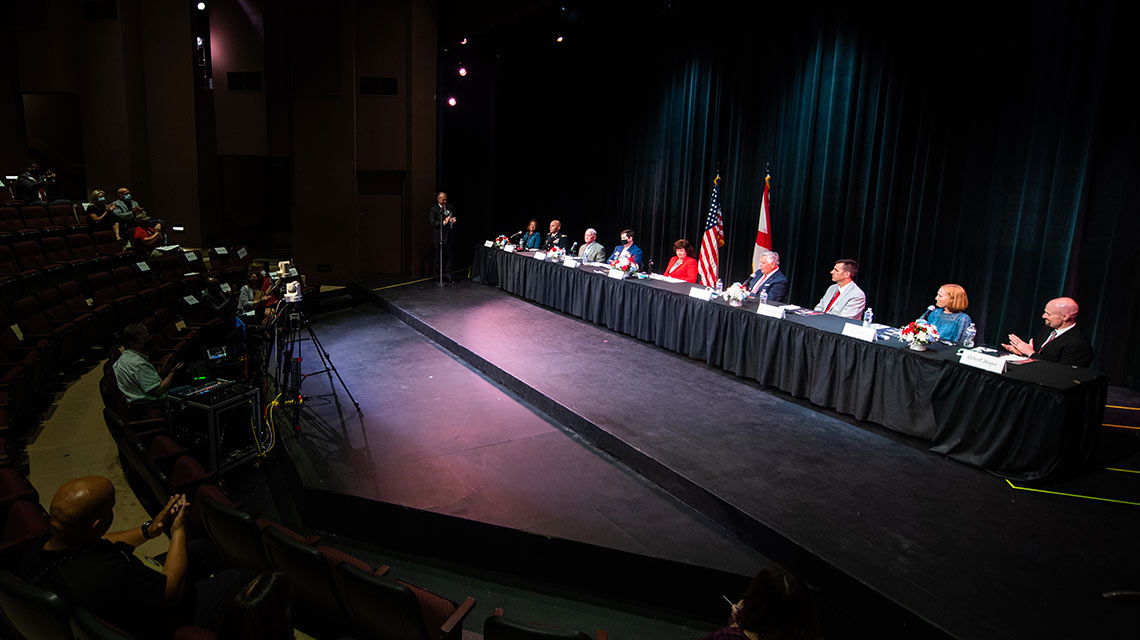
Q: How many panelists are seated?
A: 9